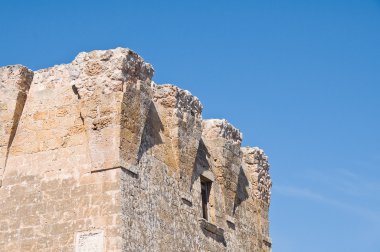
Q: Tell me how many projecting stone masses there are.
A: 5